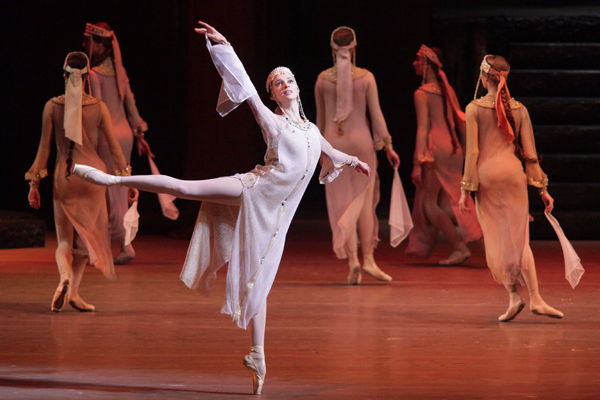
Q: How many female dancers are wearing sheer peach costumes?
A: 5